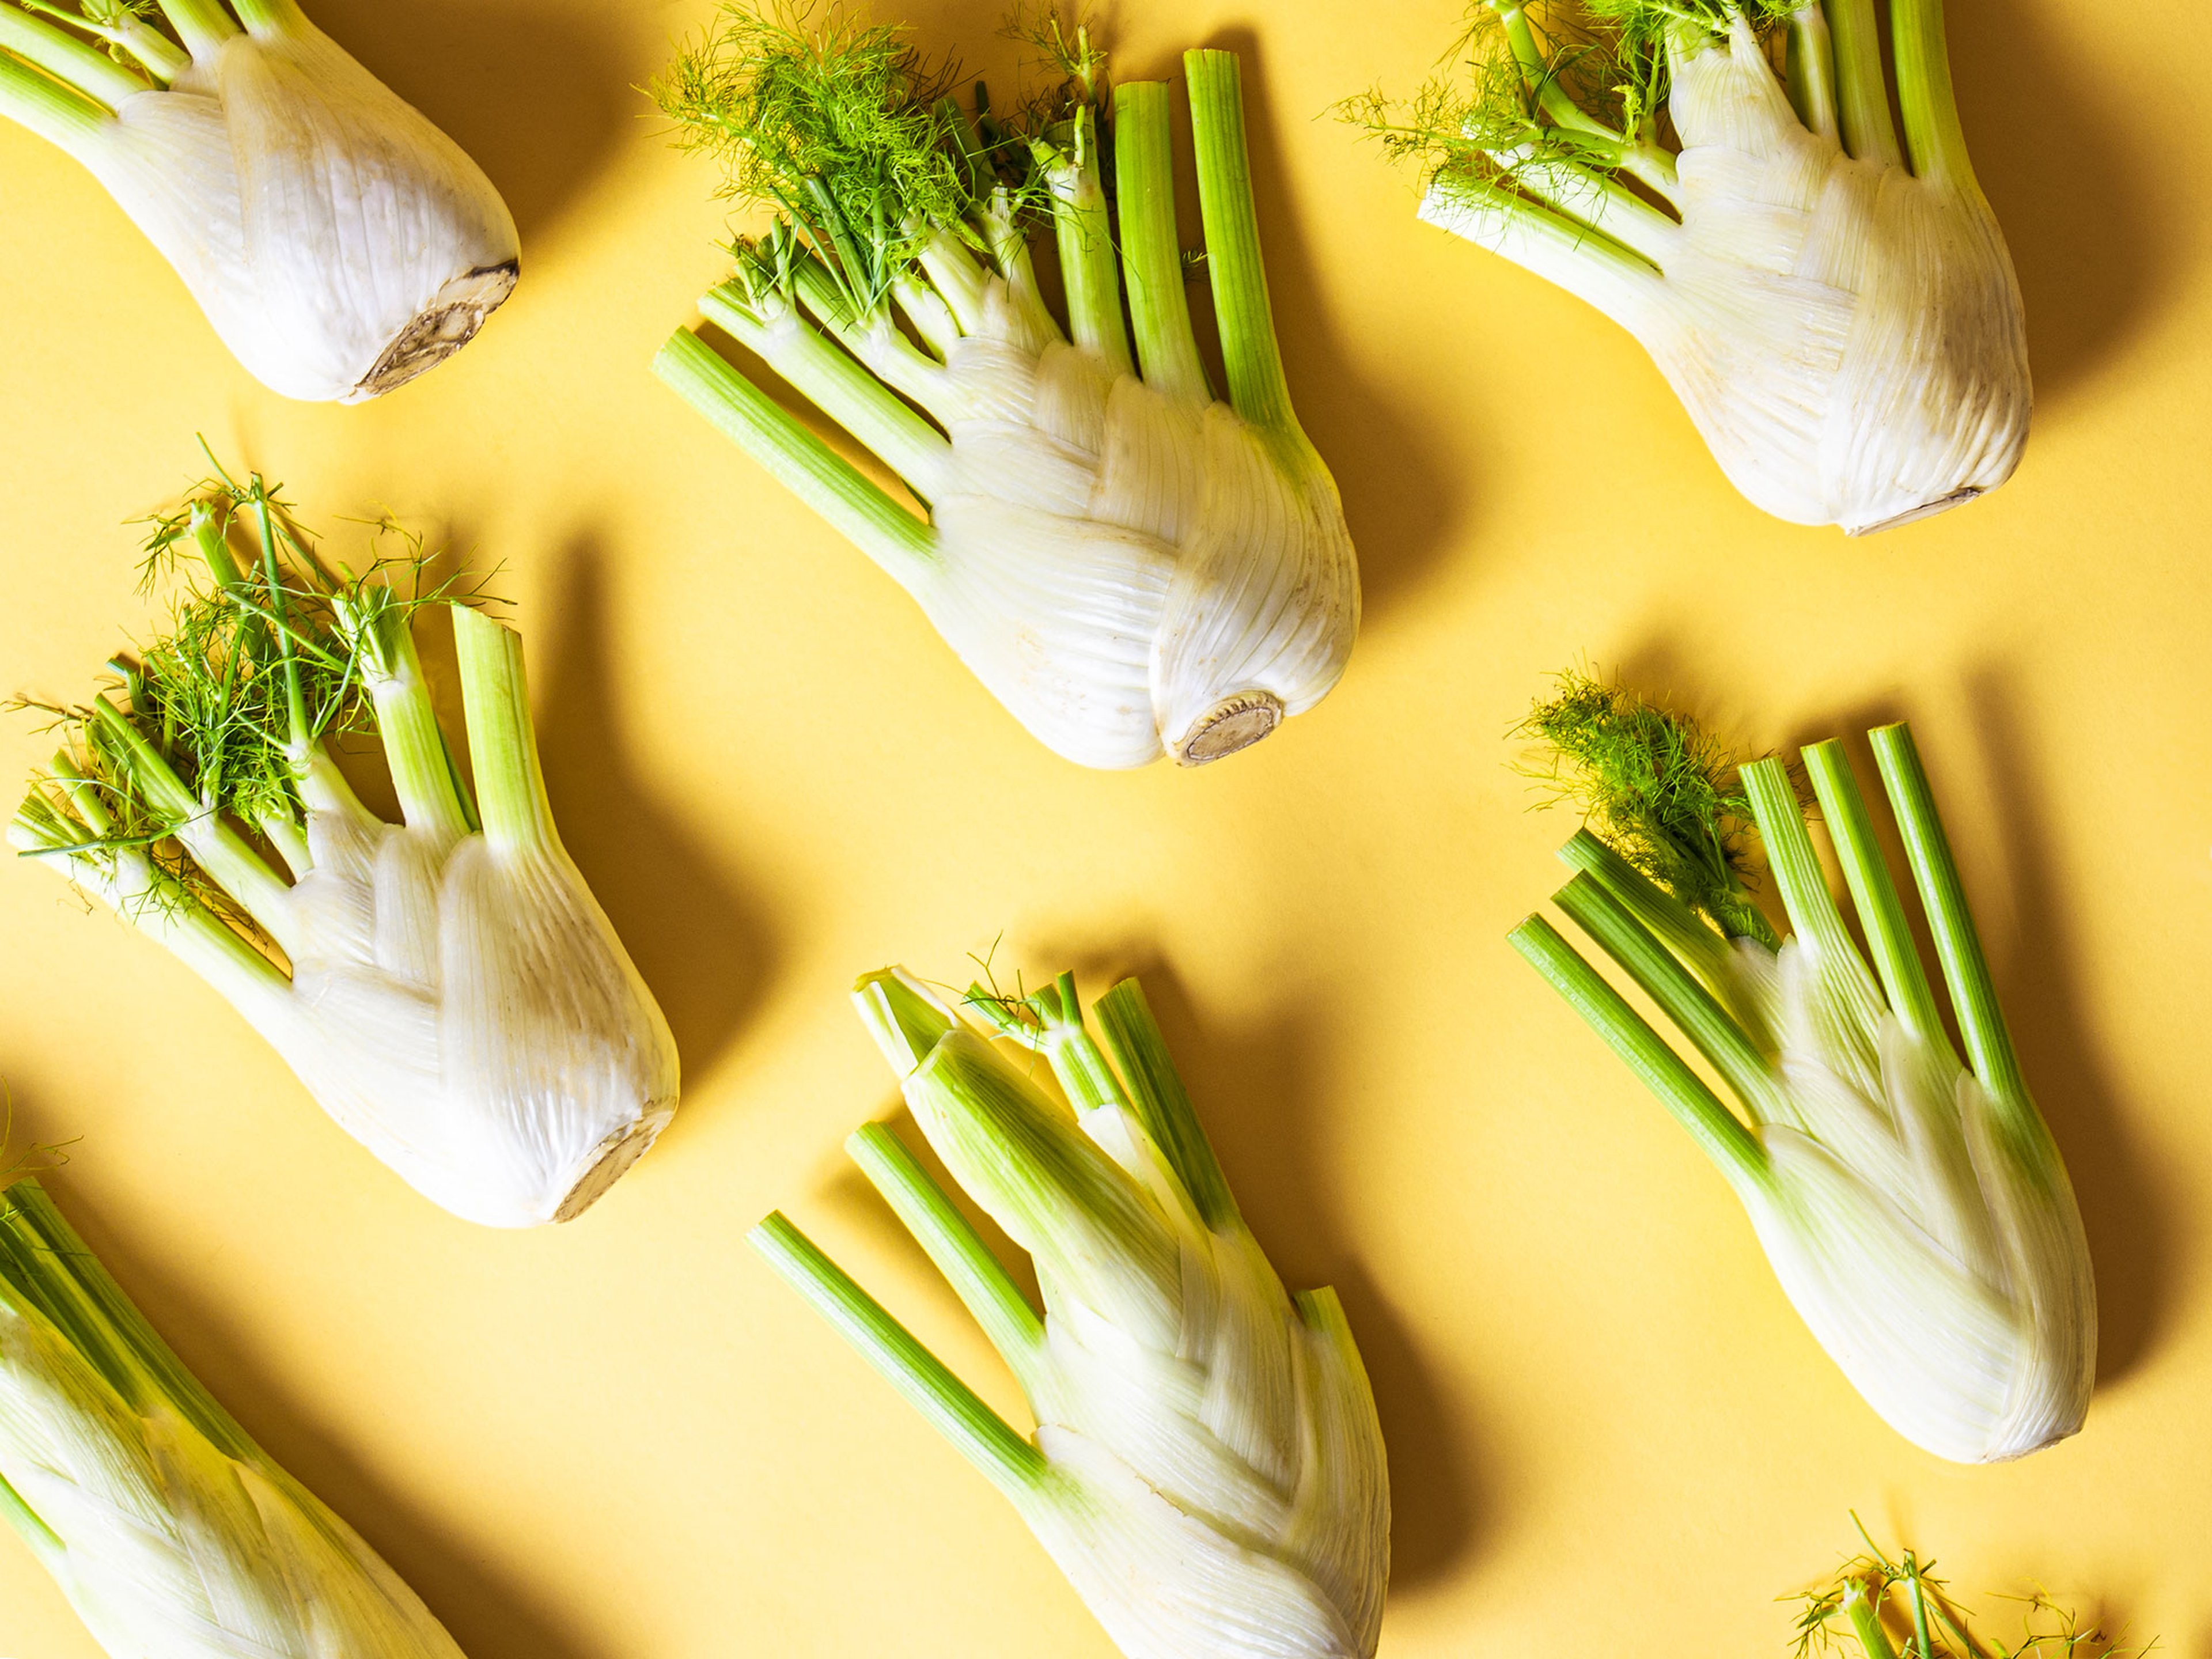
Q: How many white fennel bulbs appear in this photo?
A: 7